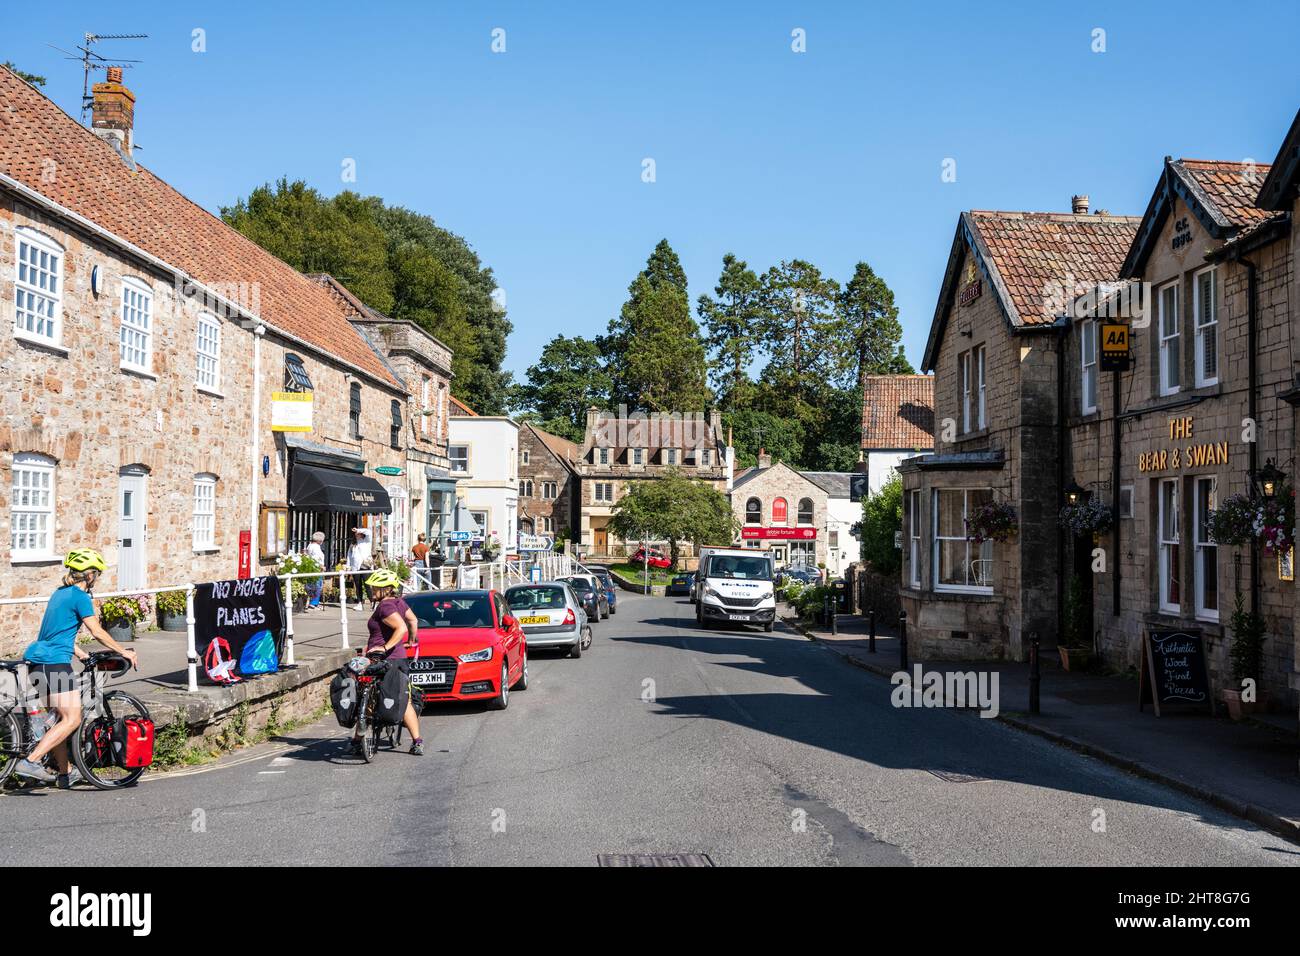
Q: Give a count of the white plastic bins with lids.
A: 0